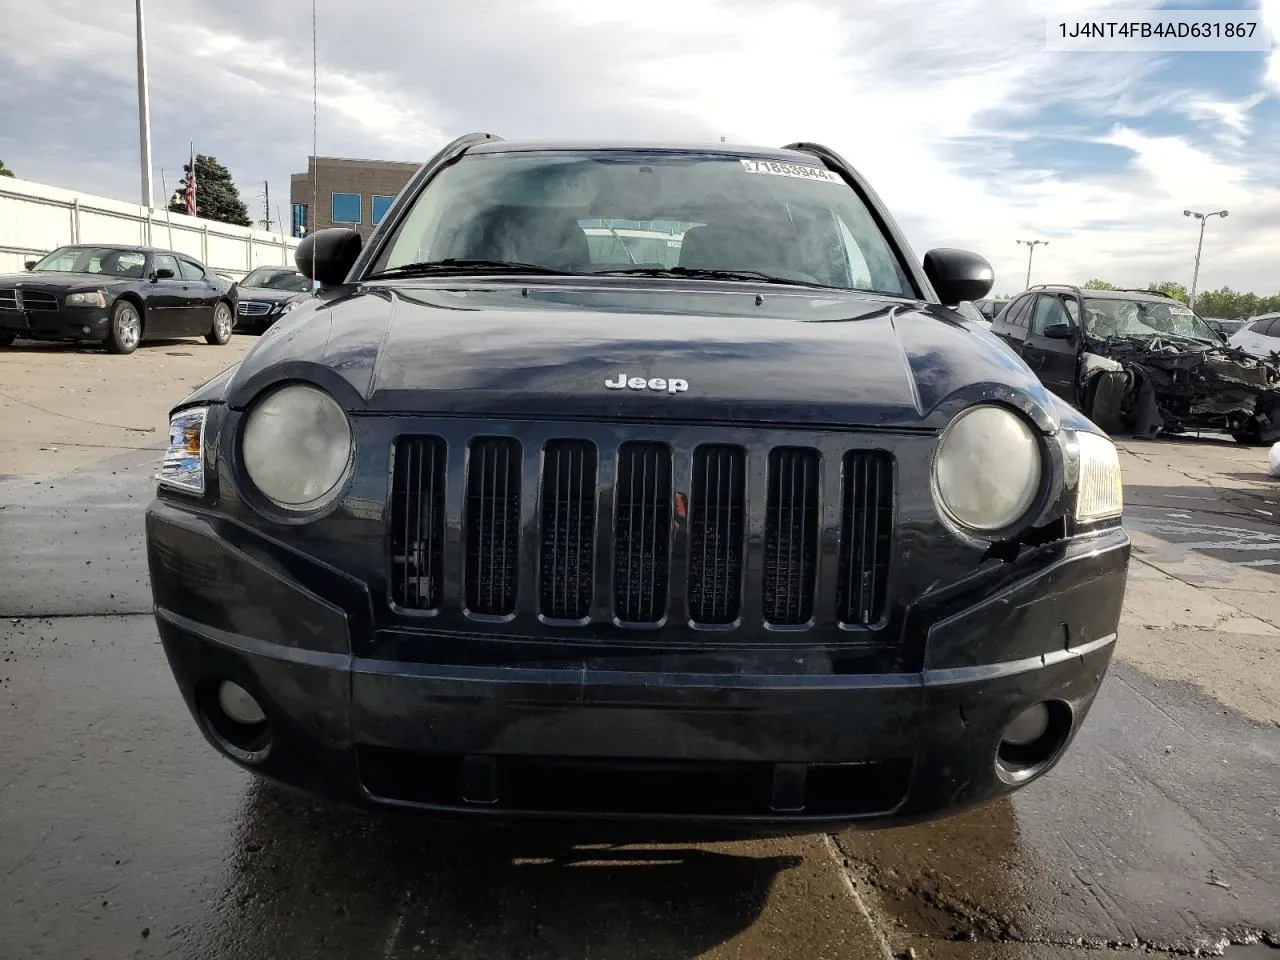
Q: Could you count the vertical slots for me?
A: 7